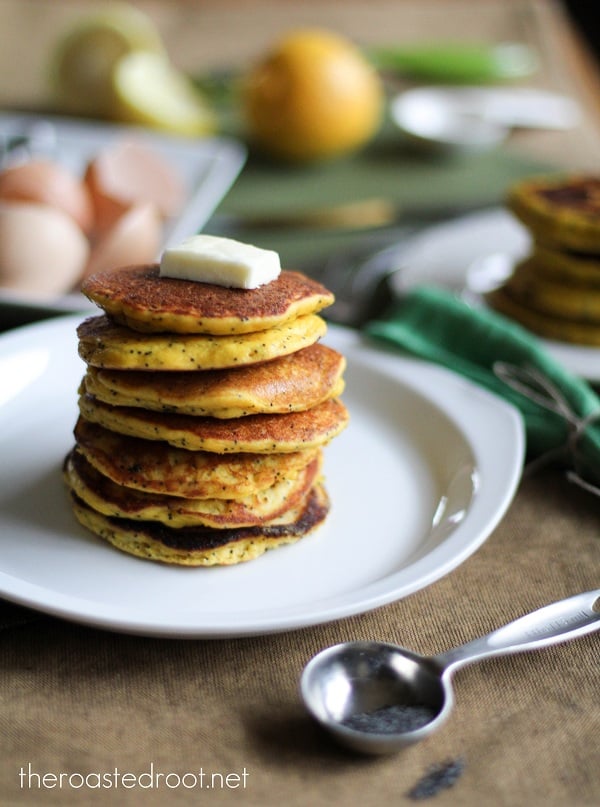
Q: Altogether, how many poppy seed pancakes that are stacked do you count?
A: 7